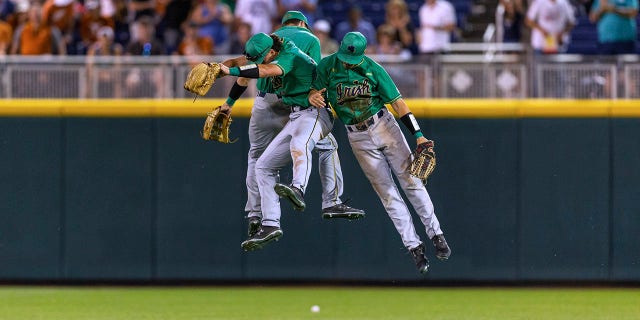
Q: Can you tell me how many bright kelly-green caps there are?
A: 3